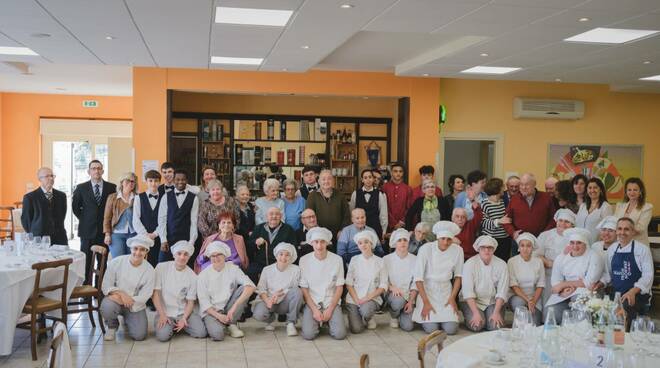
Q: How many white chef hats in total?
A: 13